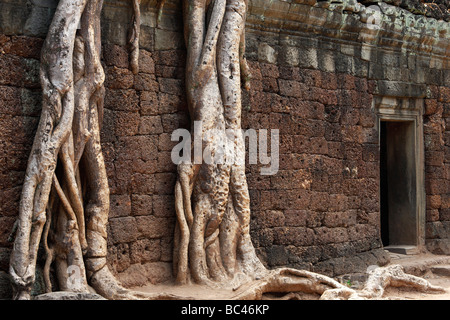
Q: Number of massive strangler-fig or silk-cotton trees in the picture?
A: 2